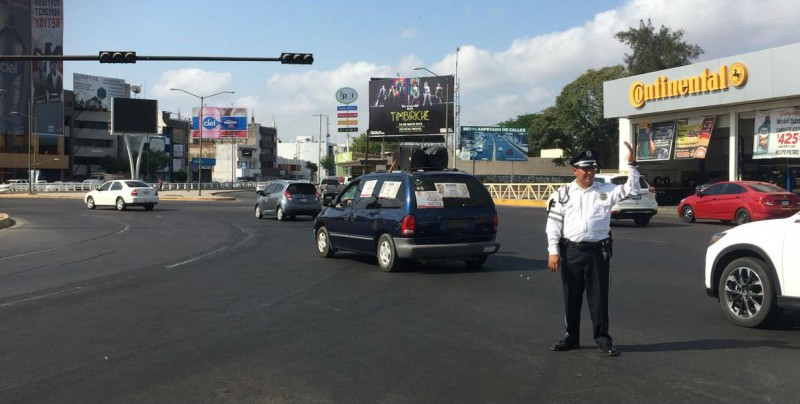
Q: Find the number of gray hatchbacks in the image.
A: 1